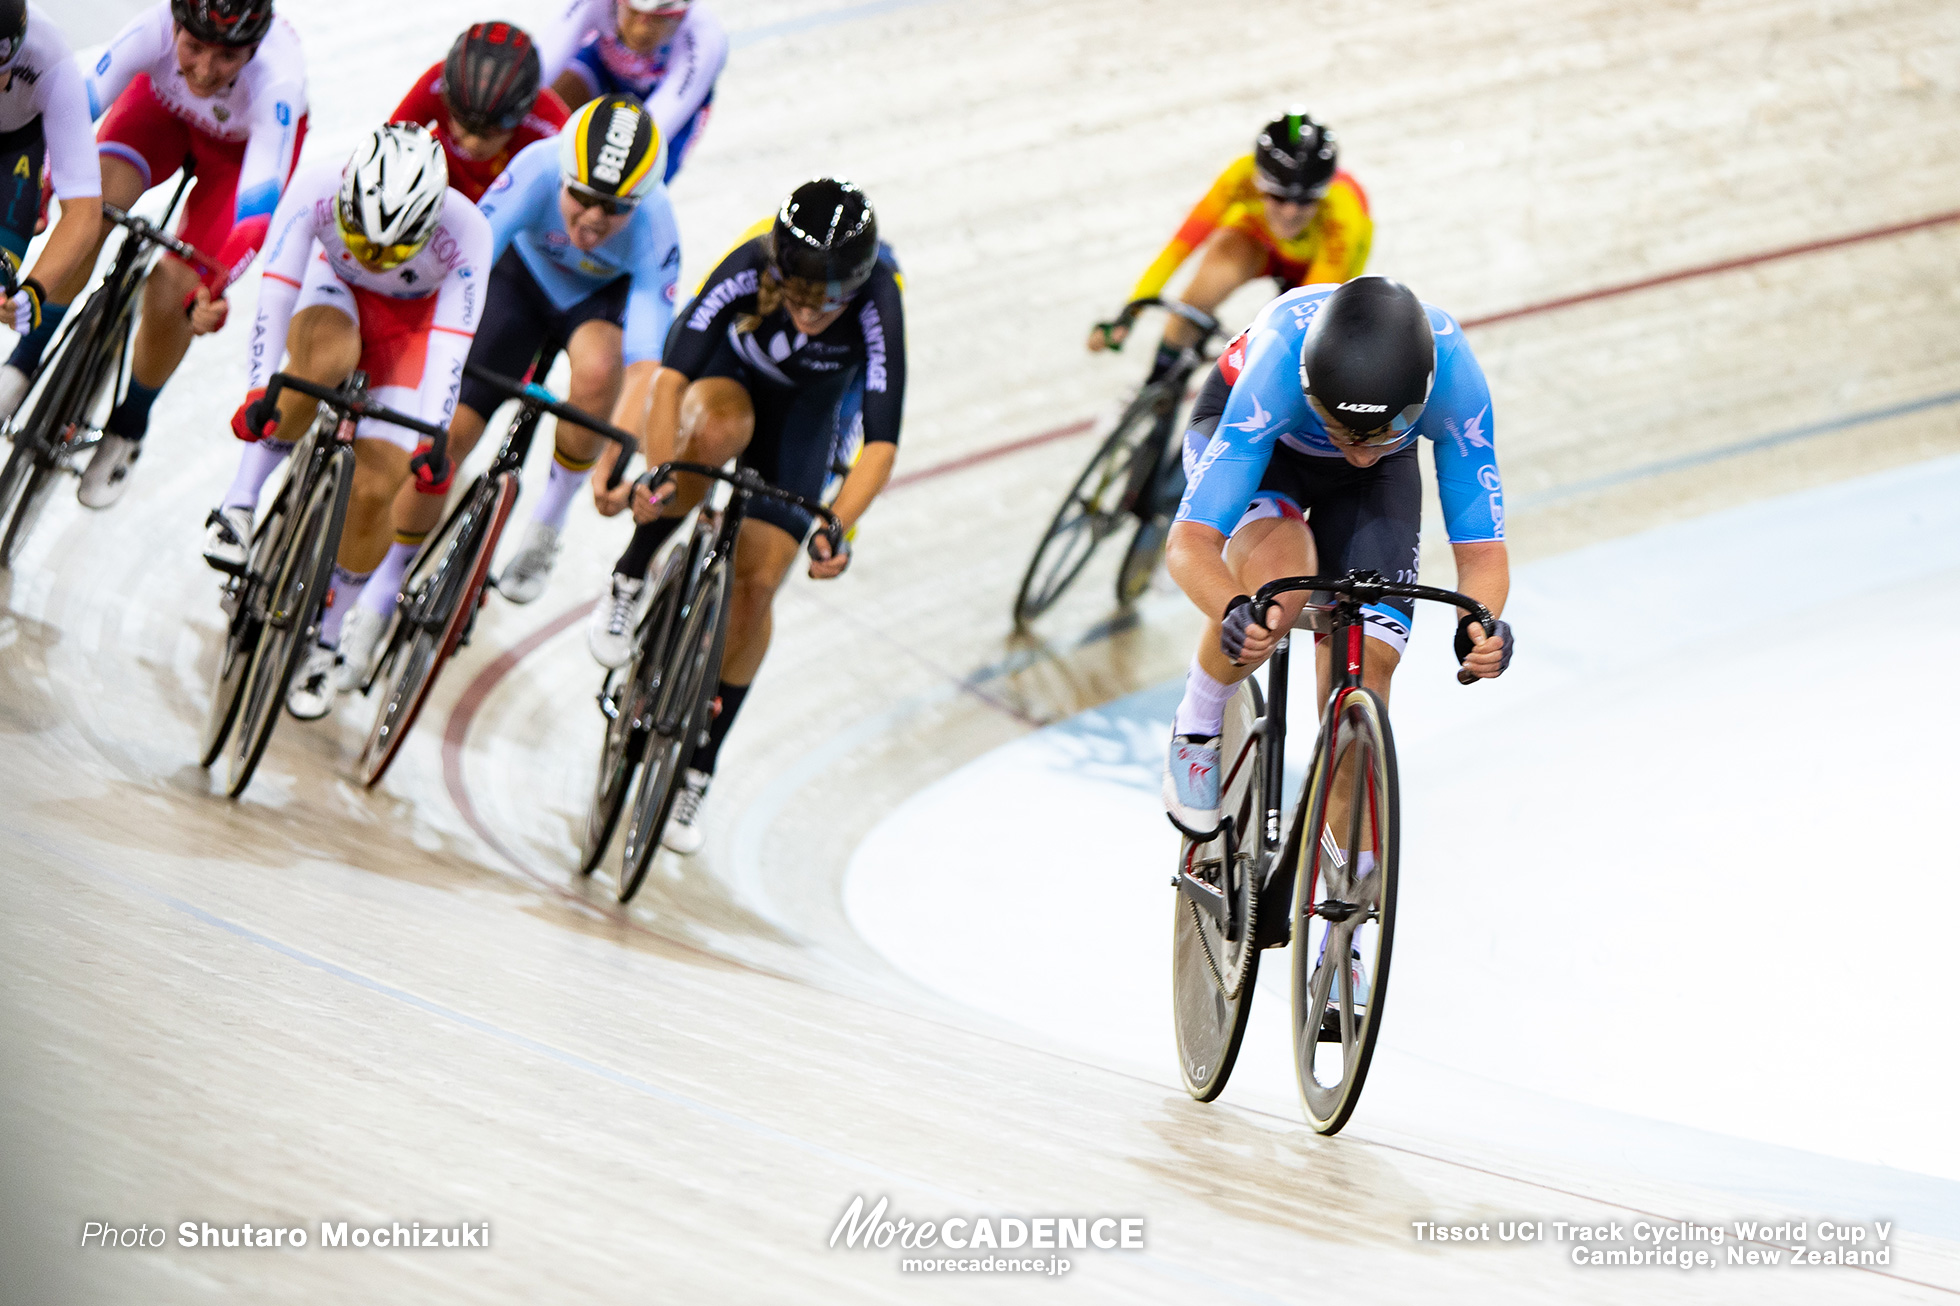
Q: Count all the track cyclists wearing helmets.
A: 9